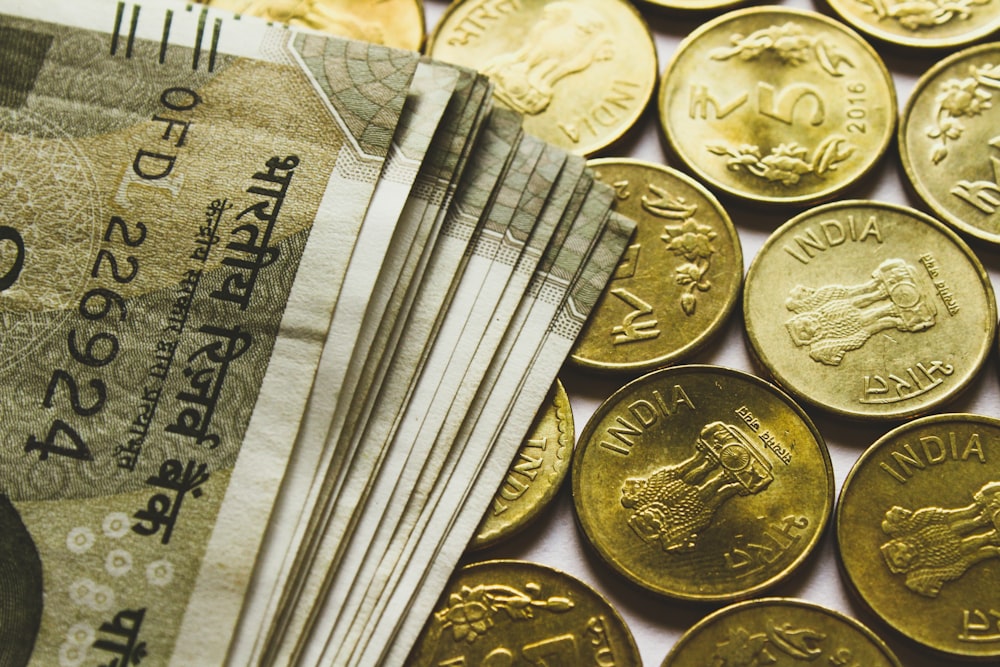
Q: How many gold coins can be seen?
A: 13